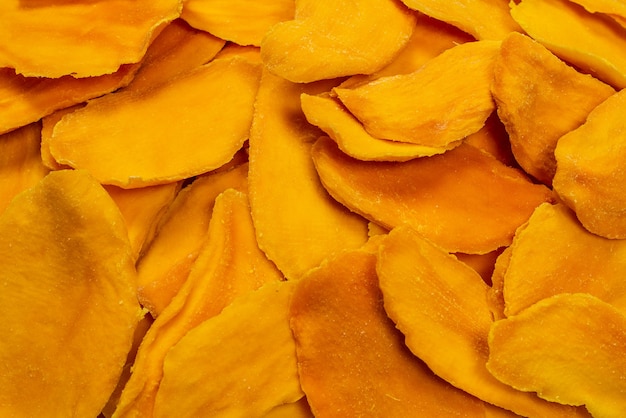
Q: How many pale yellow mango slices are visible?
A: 0